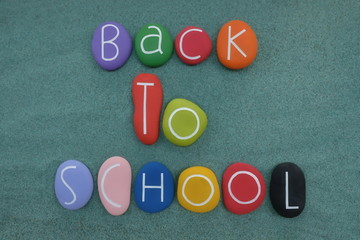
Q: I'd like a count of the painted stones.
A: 12